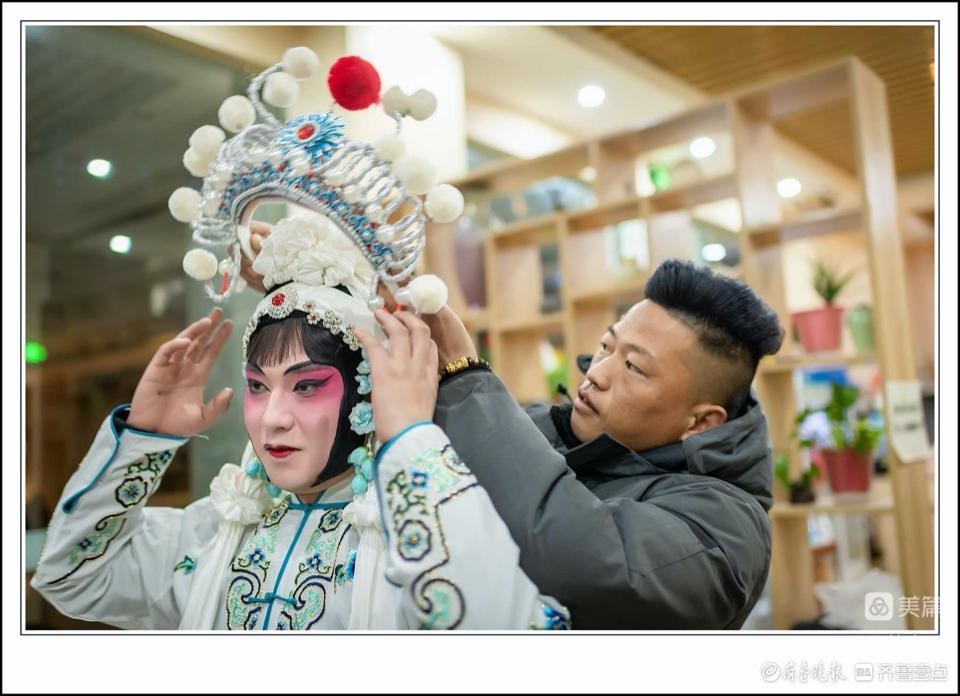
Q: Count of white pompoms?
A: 13